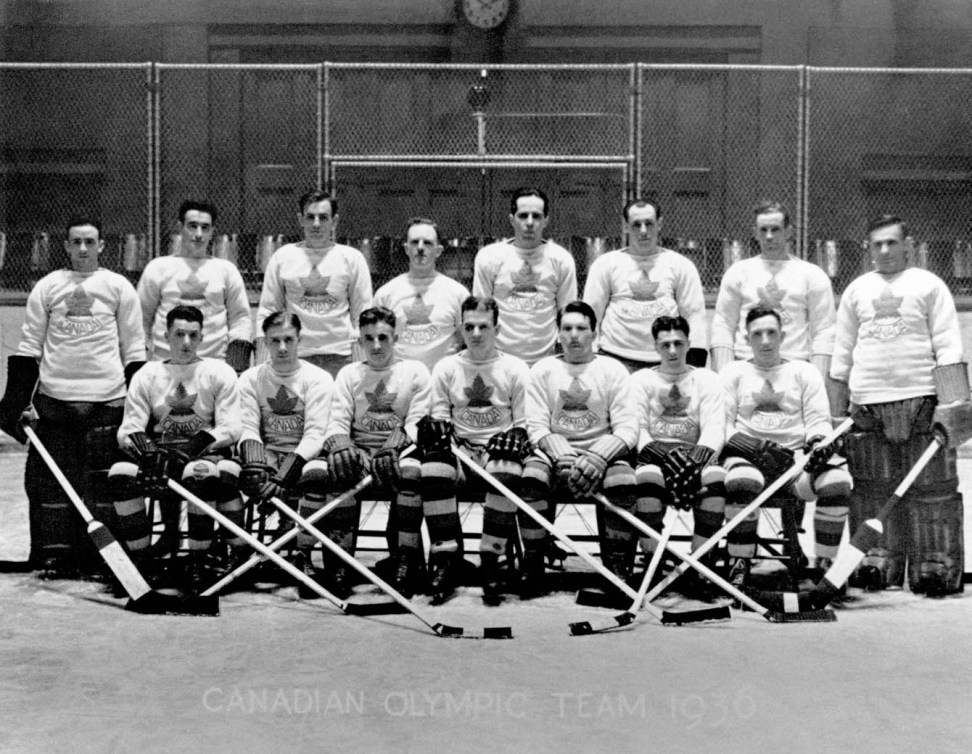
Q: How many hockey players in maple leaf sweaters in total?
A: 15